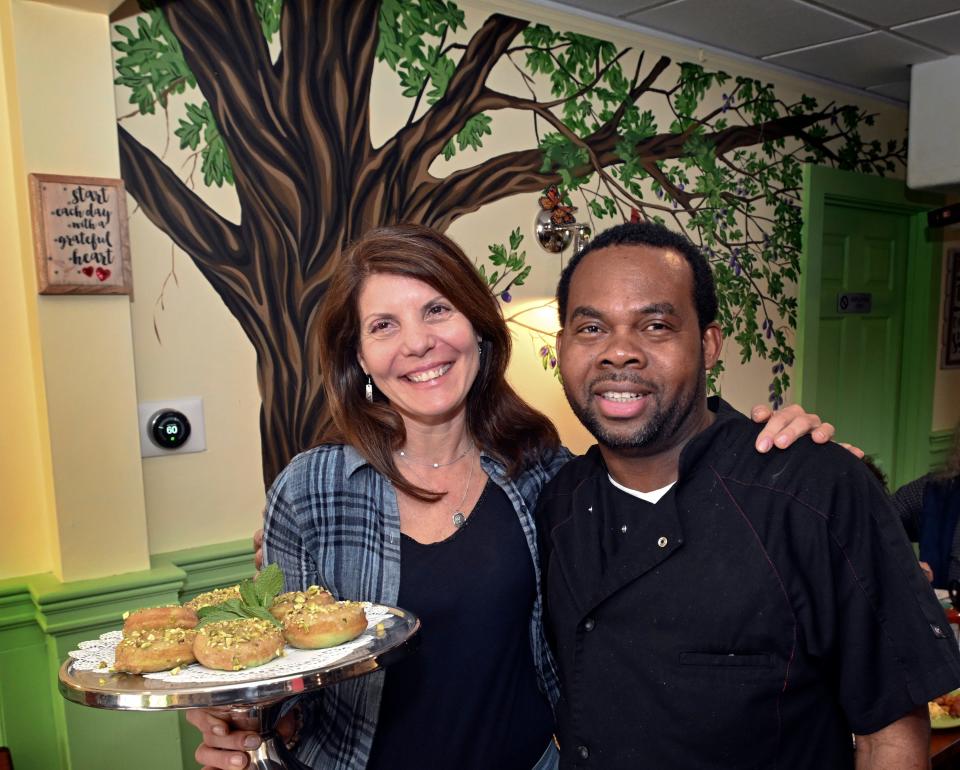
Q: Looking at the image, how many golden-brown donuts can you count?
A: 6